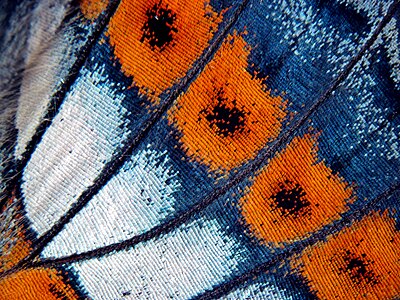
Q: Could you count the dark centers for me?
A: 4